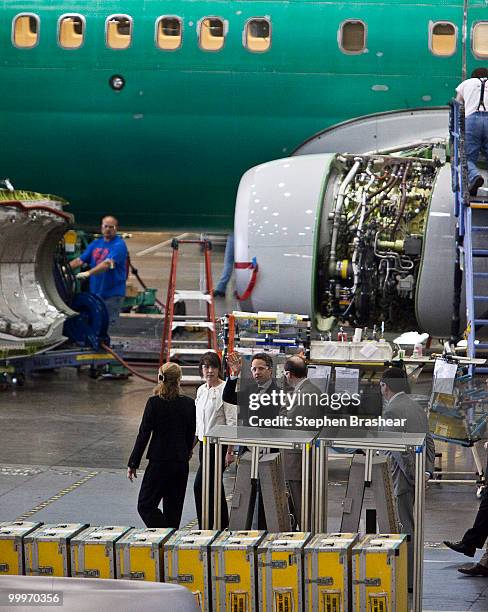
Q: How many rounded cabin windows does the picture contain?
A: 9